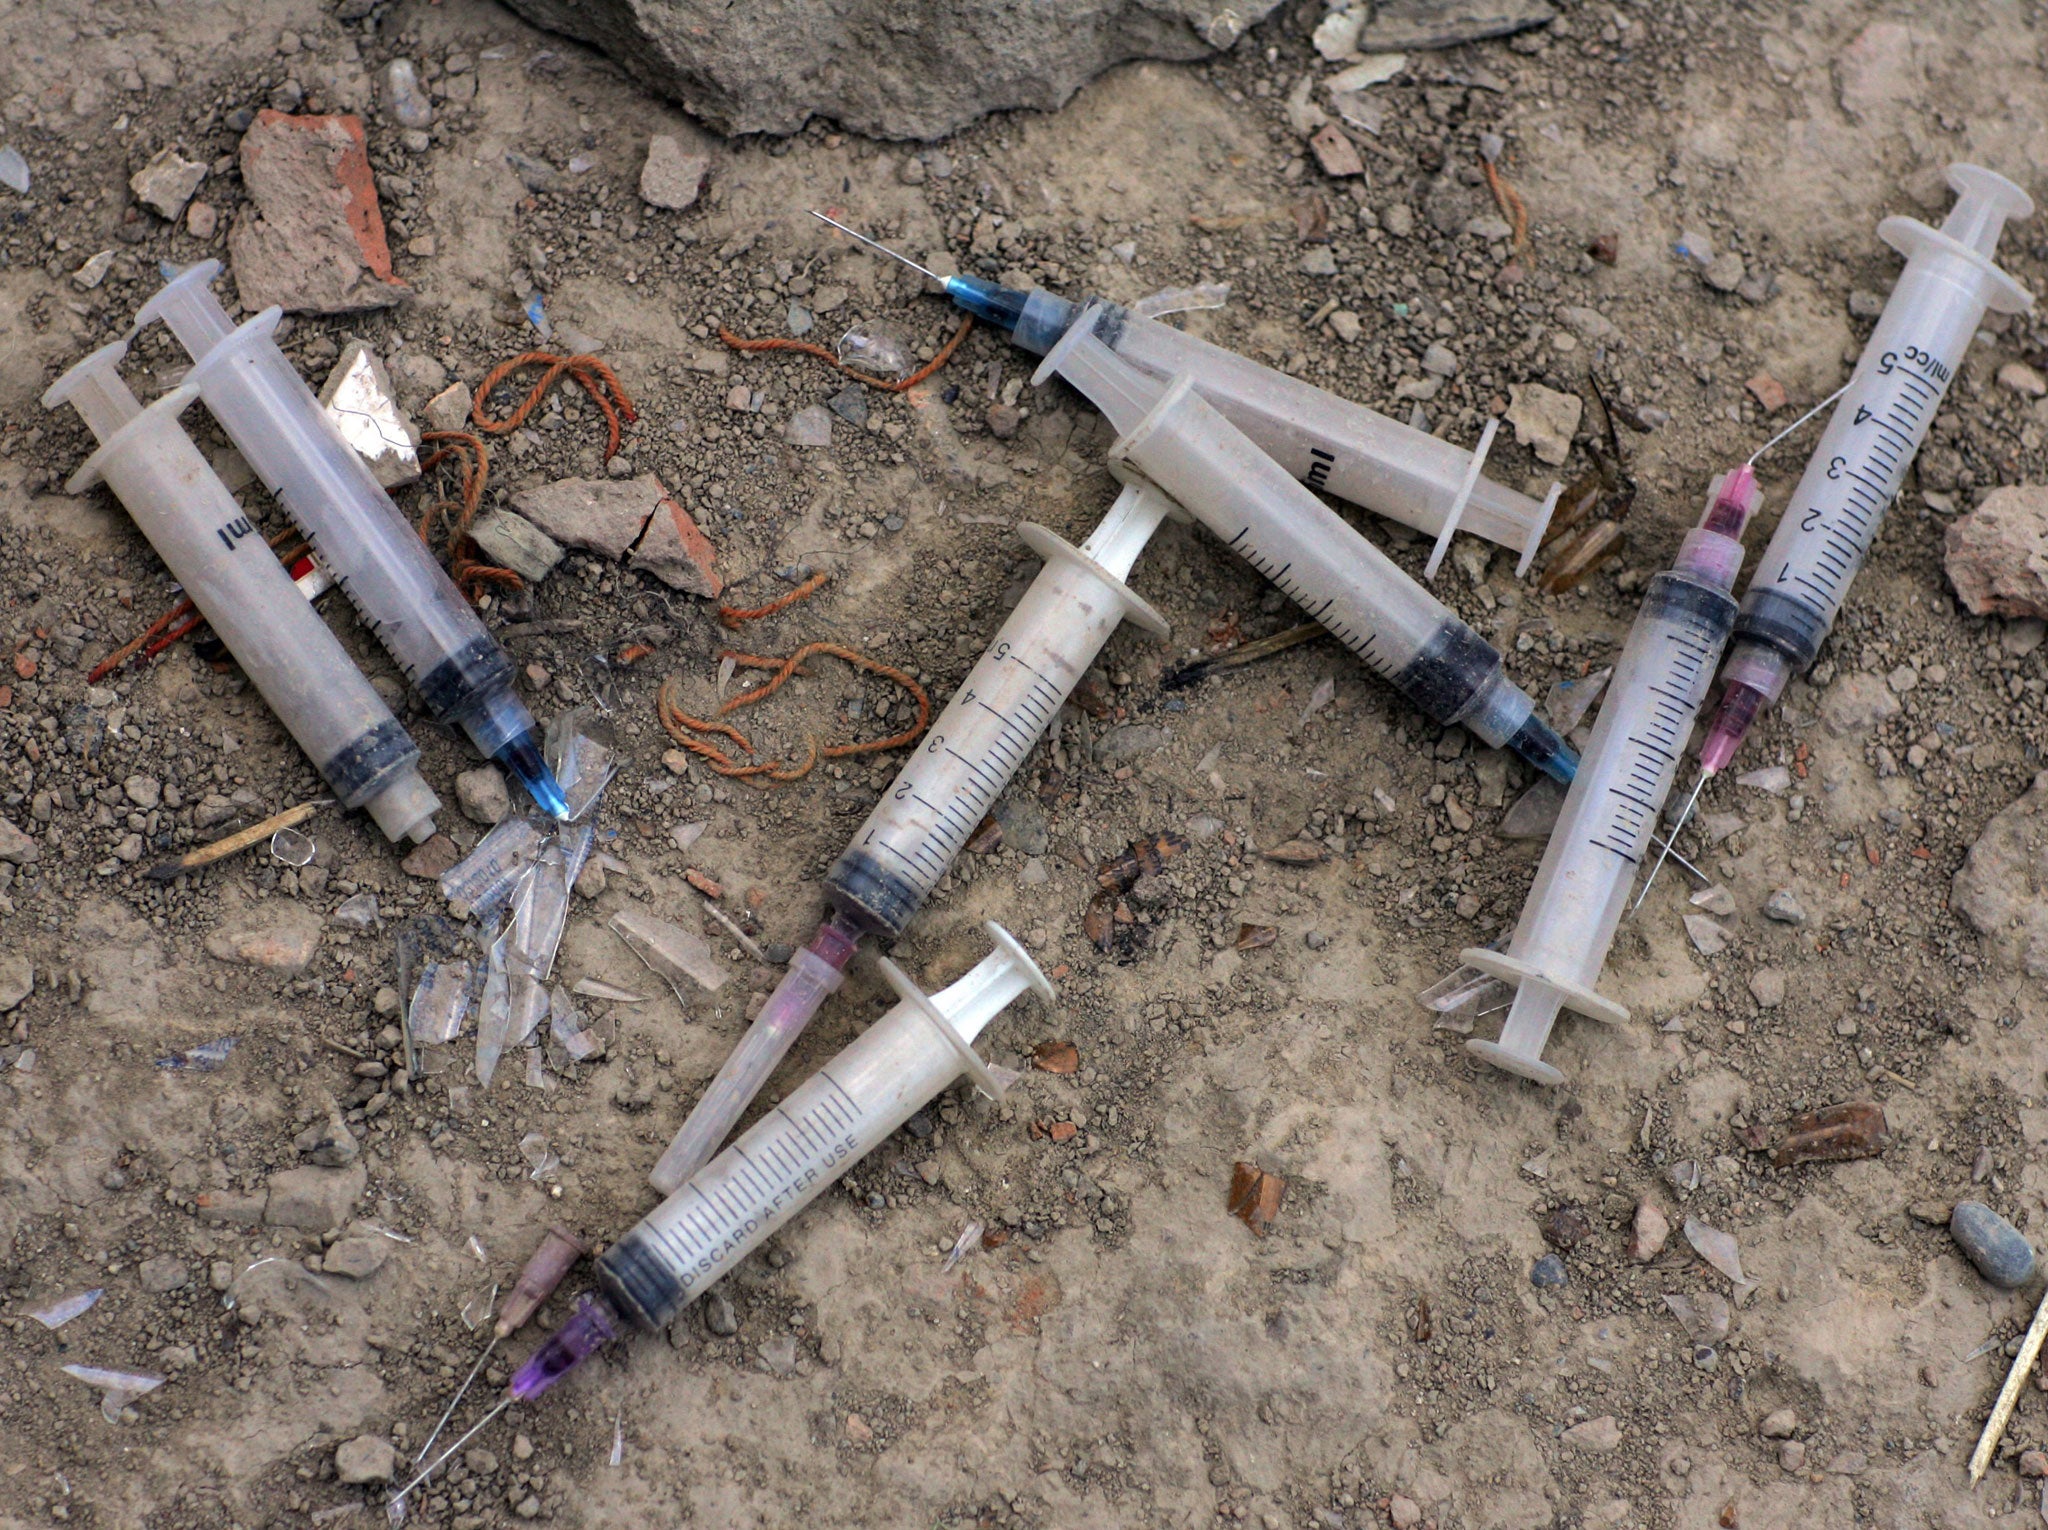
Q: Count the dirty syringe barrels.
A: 8